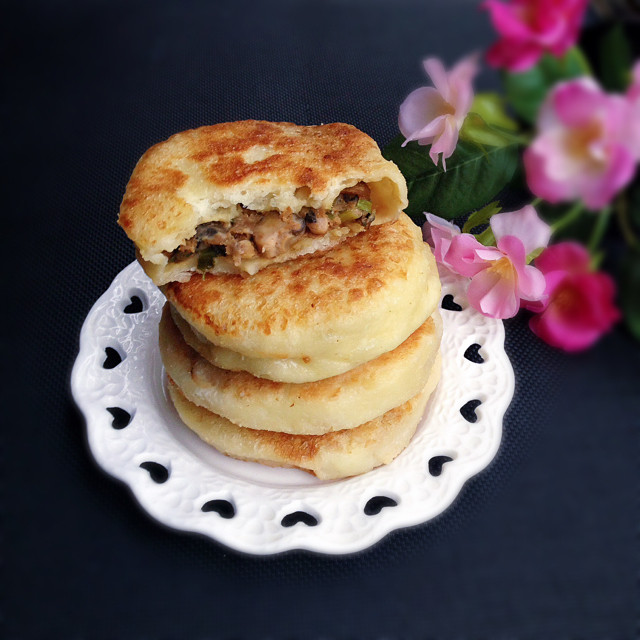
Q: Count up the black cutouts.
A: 11